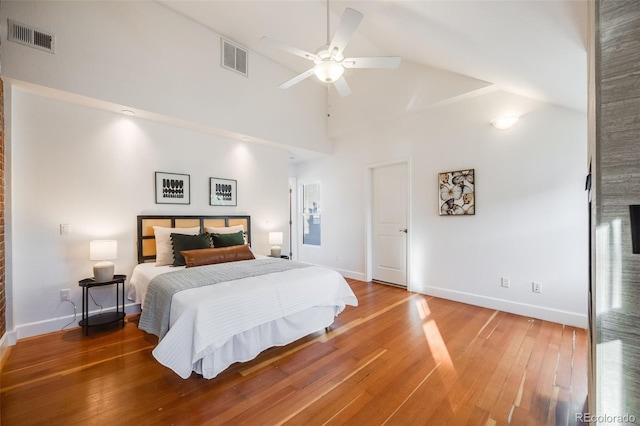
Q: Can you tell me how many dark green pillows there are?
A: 2